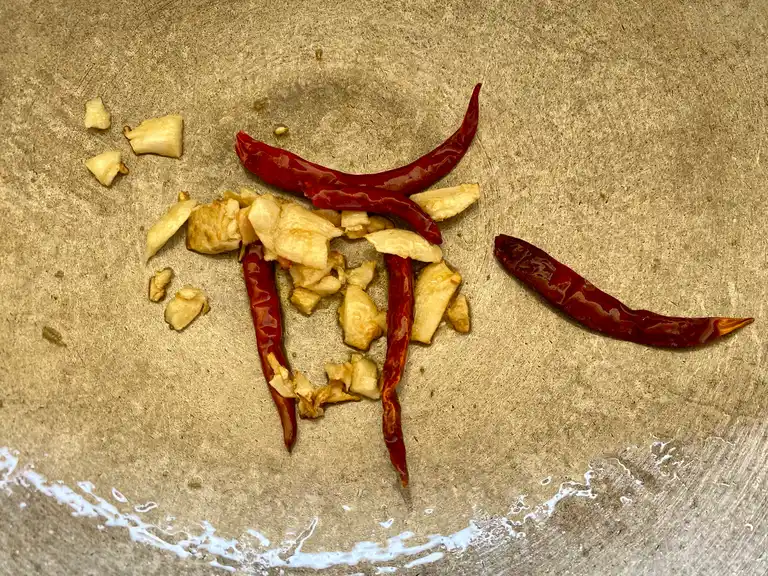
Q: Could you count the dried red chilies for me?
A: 5